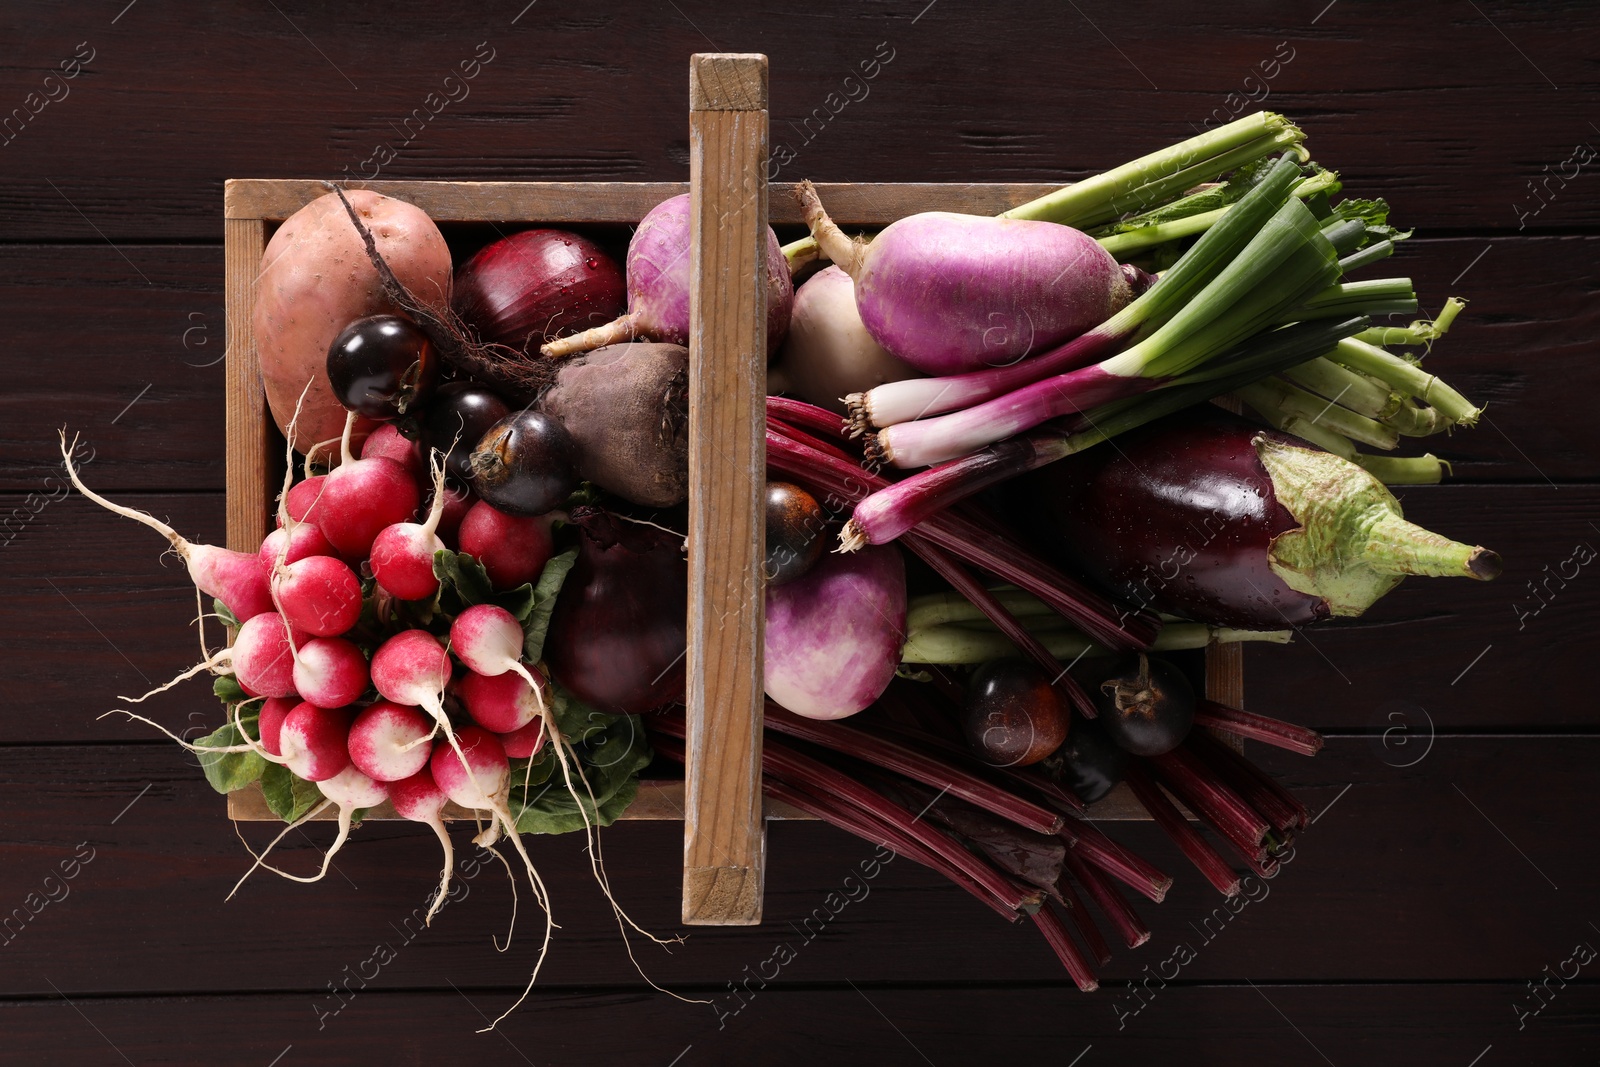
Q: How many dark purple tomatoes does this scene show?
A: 7